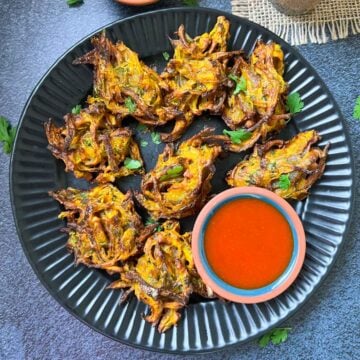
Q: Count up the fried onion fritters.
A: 8